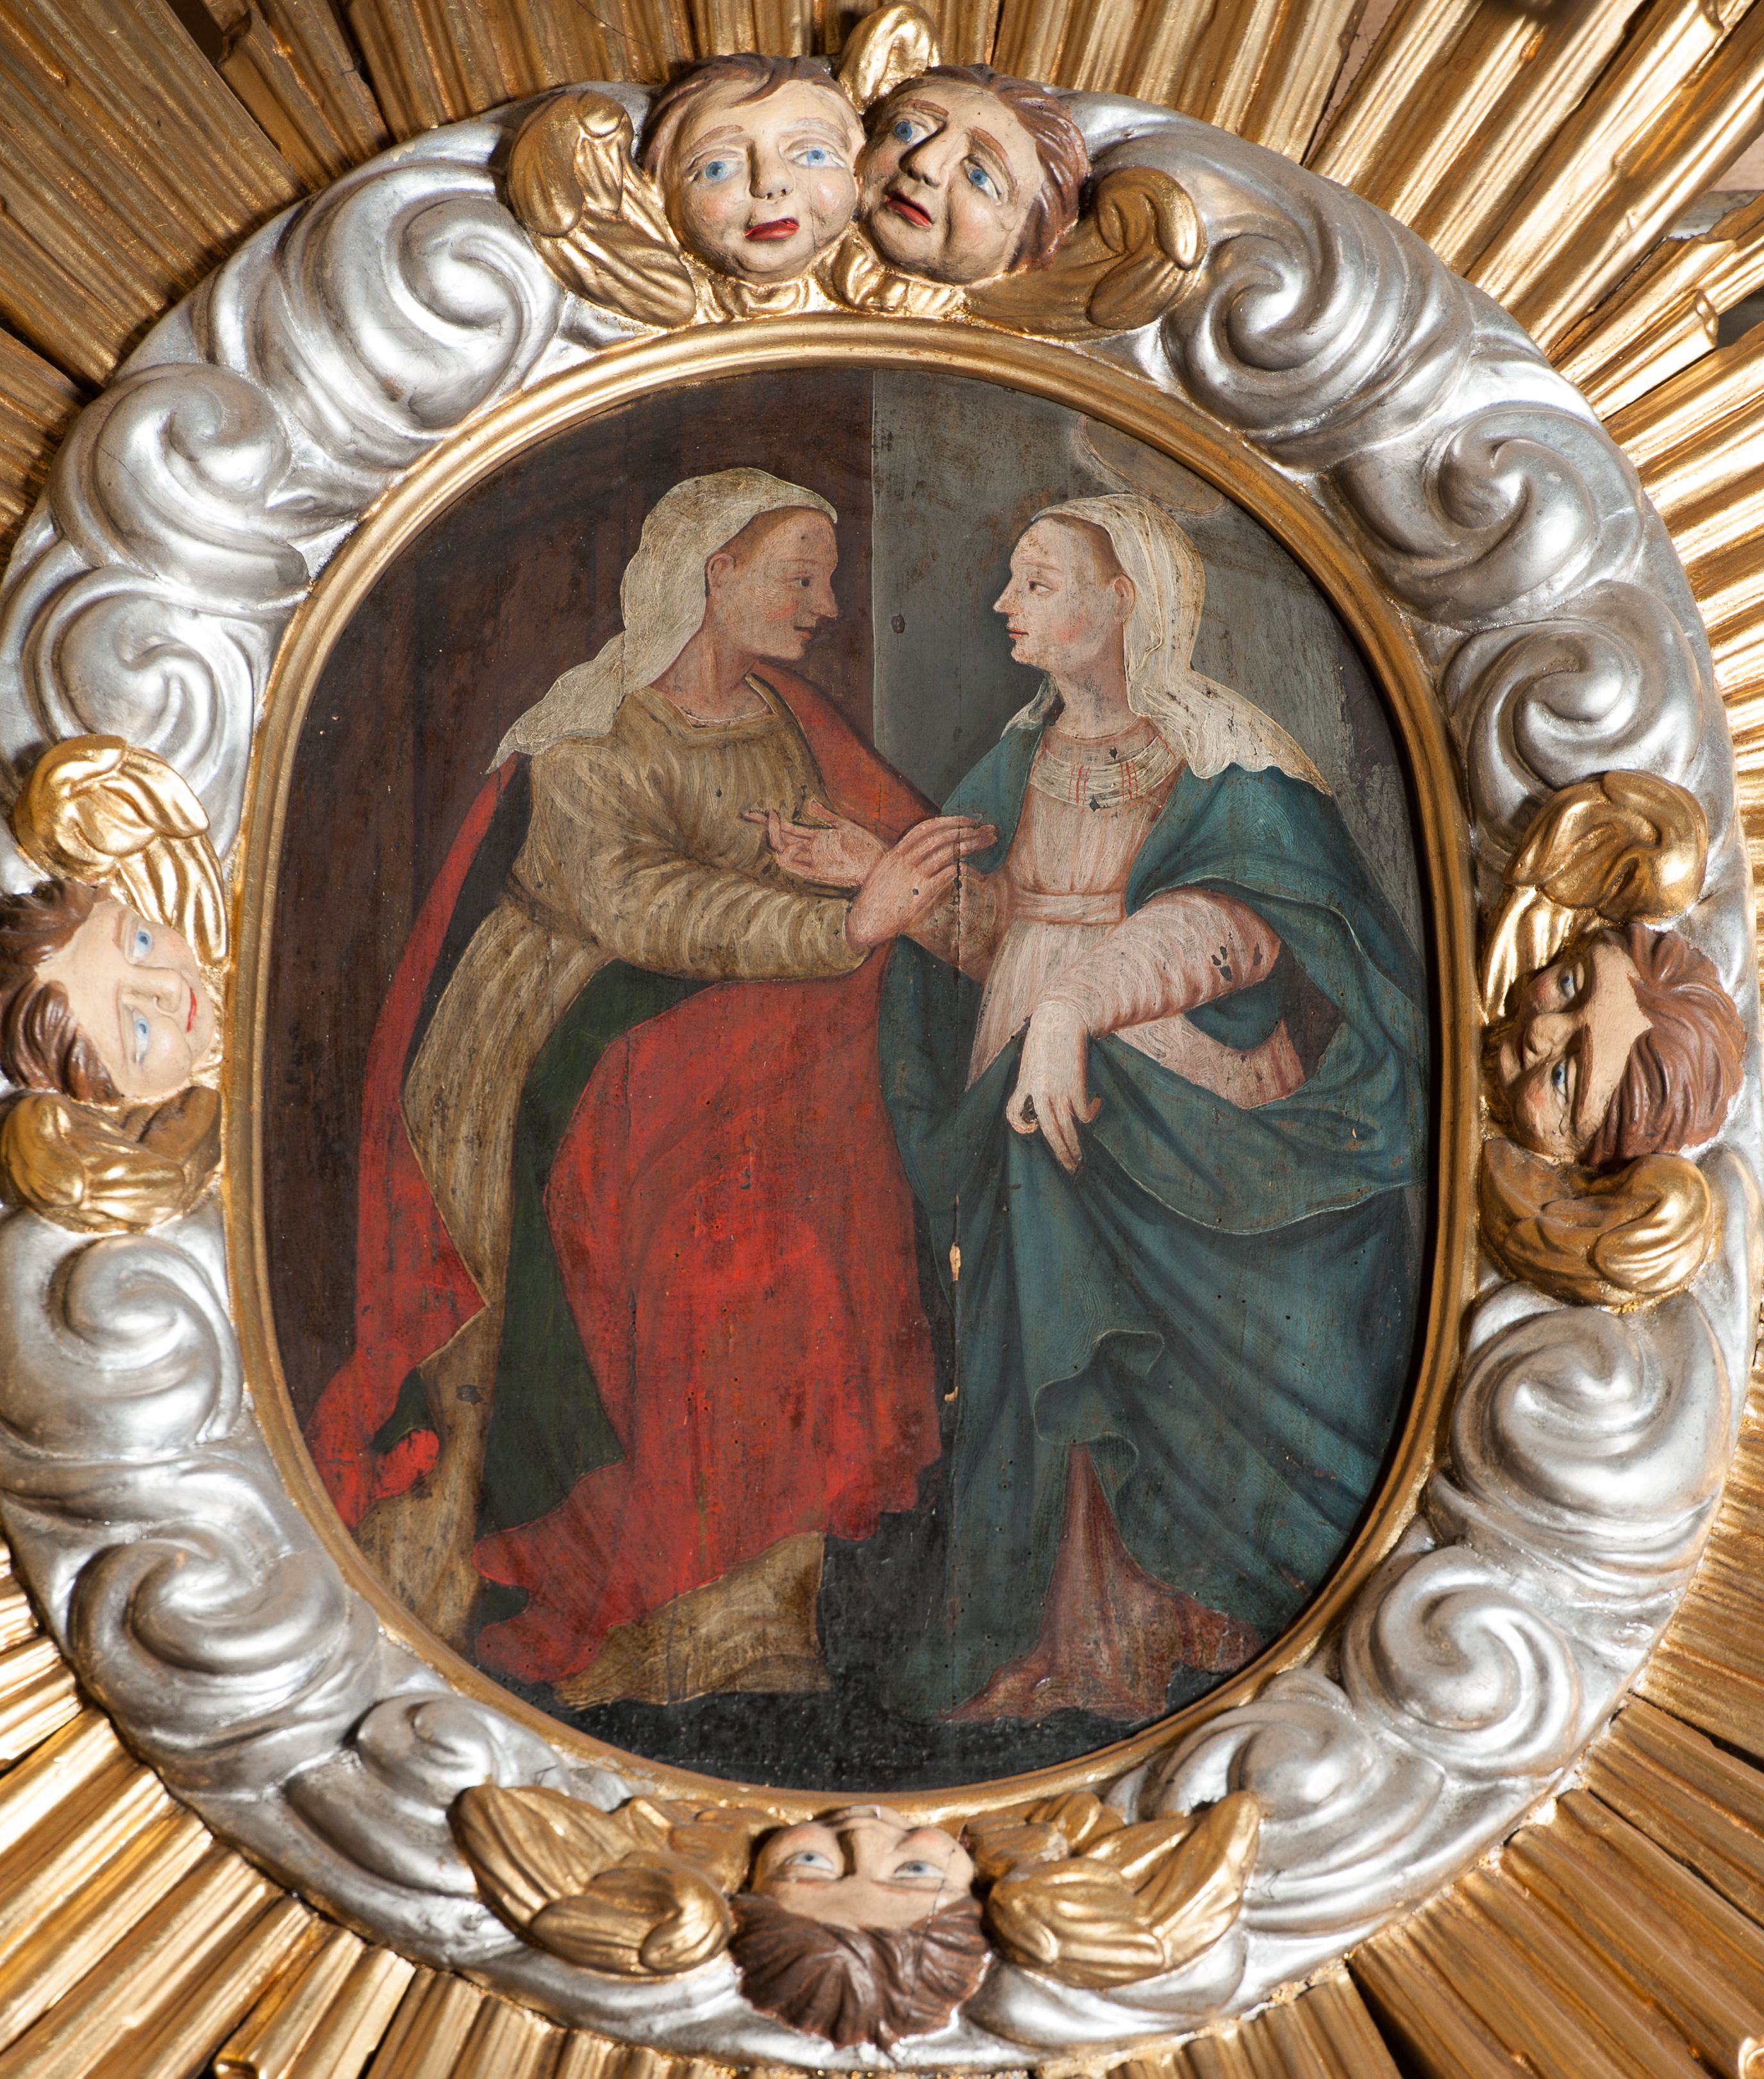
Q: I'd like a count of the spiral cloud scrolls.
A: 12